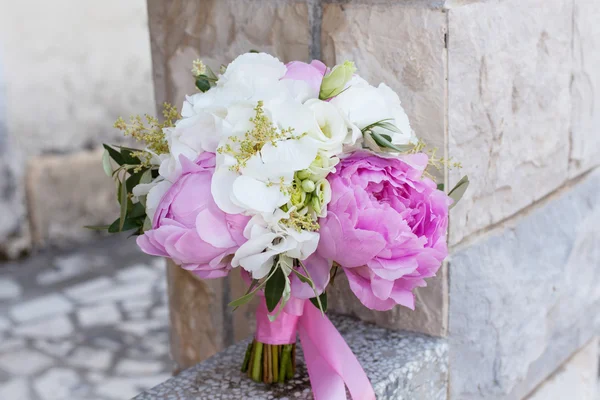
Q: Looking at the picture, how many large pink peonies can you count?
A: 2